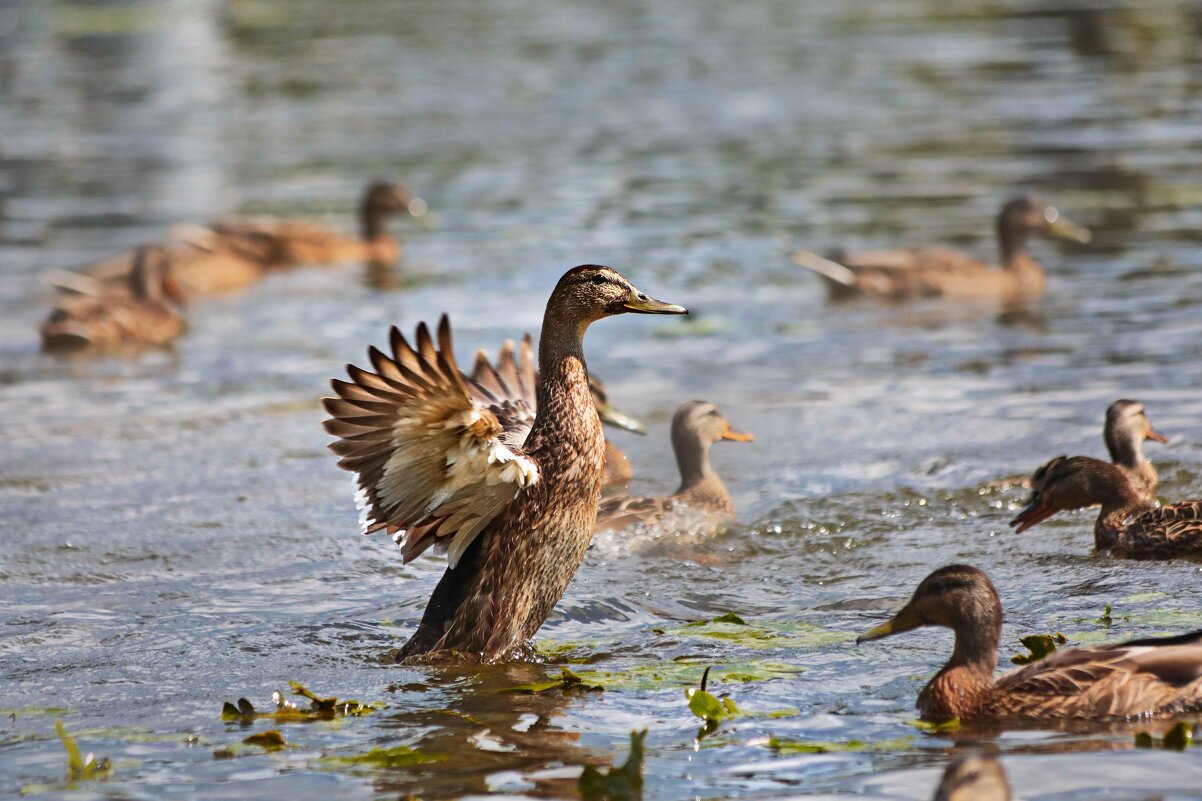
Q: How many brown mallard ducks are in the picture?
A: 11